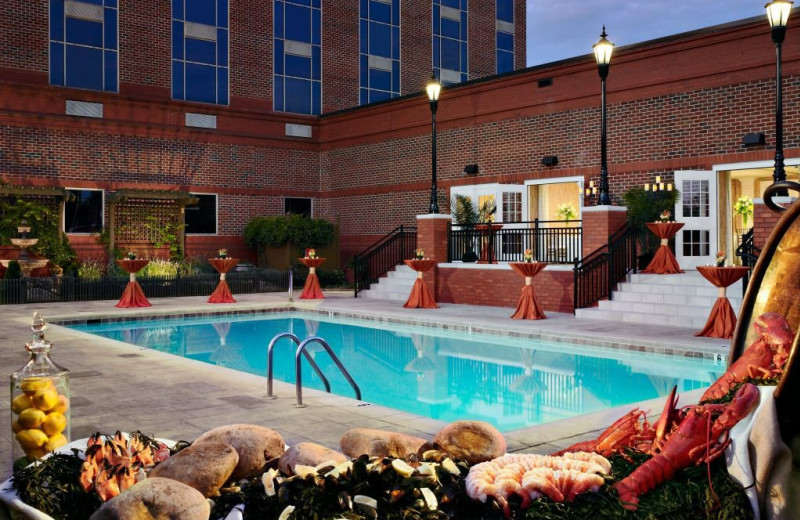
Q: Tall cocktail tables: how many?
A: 8